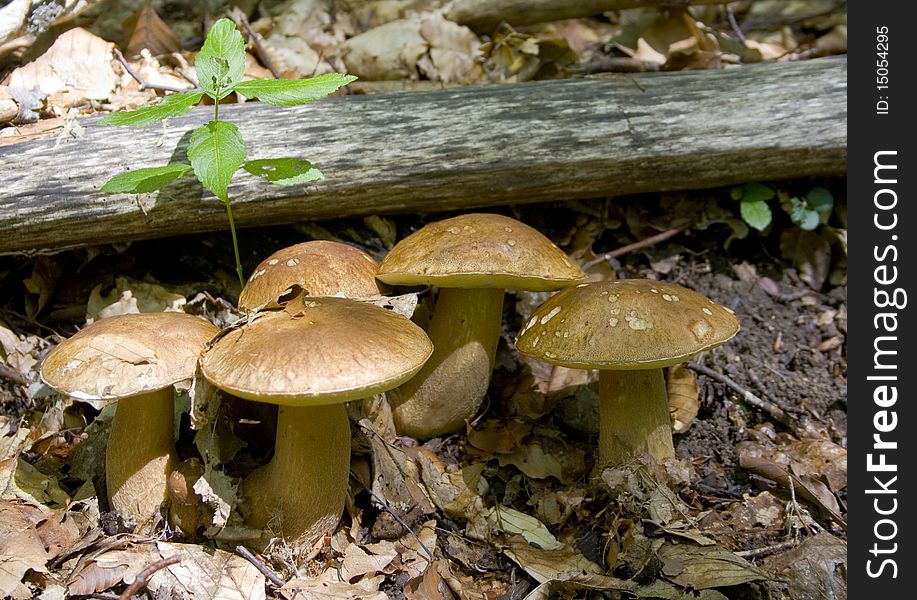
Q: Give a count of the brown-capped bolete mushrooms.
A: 5